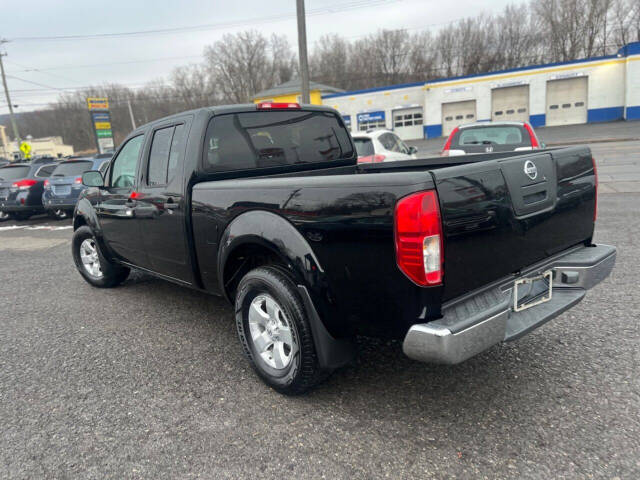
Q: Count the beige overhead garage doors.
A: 3